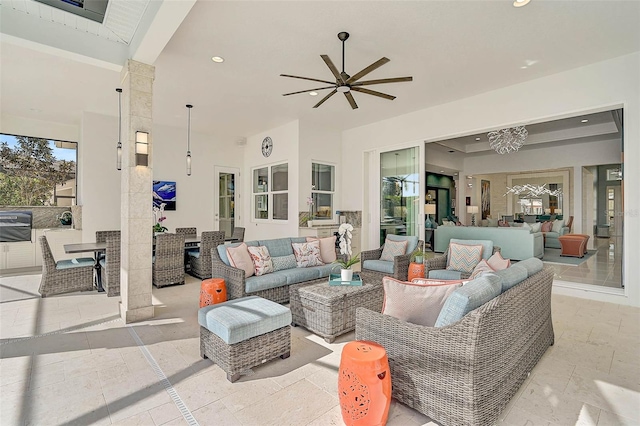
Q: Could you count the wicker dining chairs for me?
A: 7